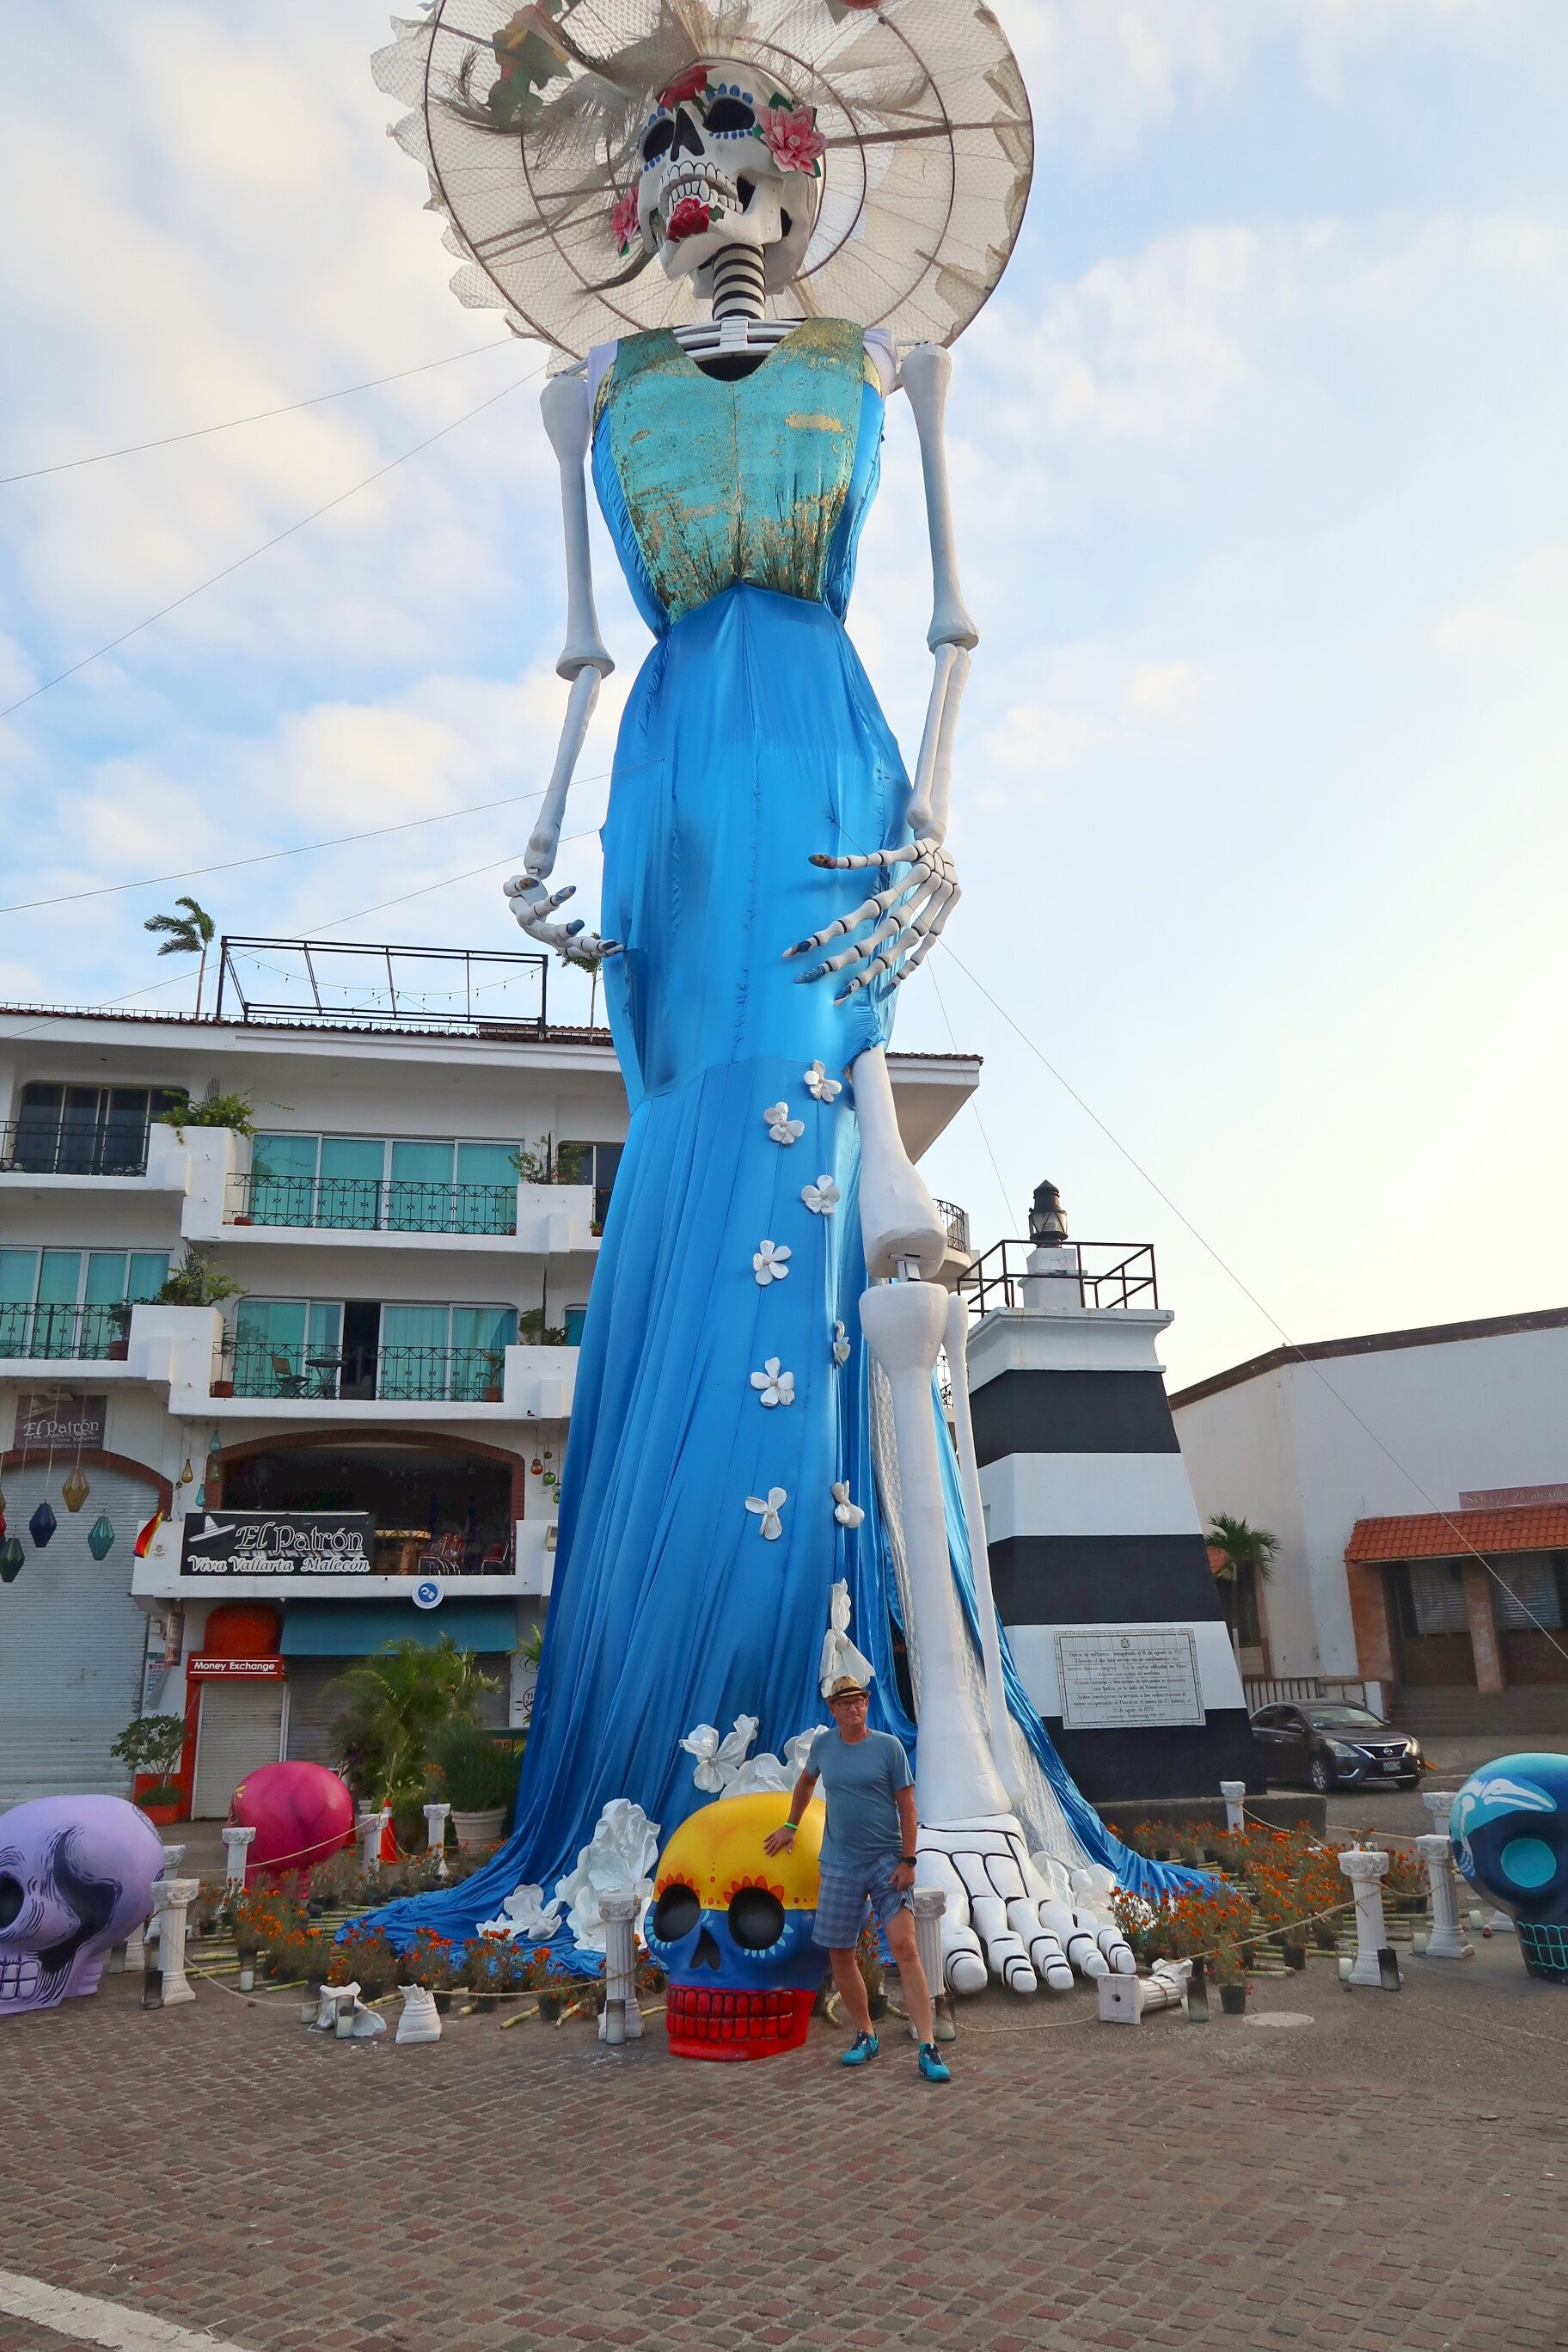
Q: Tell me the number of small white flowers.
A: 8